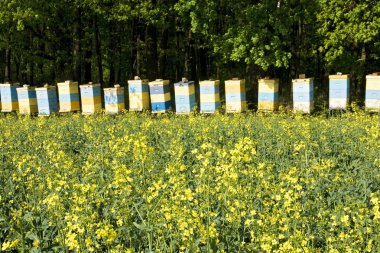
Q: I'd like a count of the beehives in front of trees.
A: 15